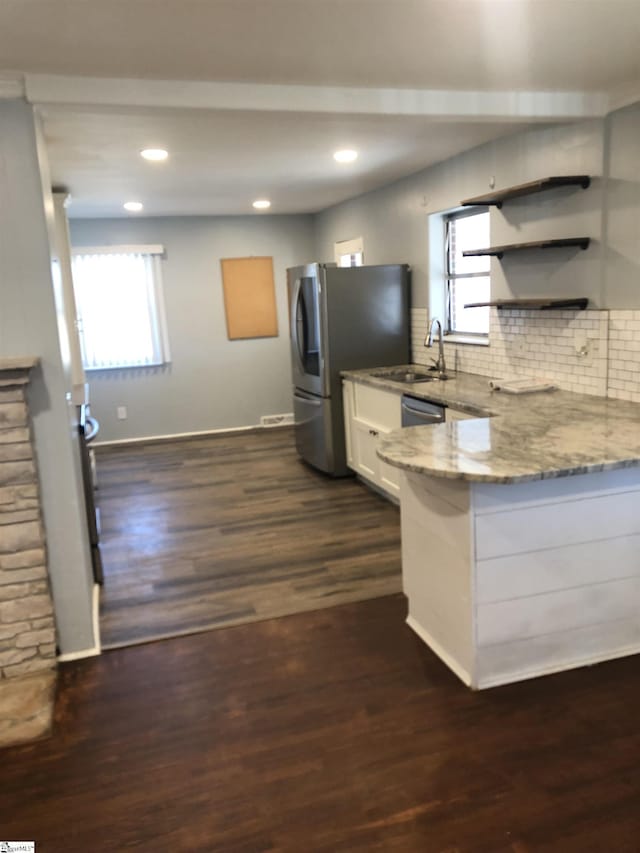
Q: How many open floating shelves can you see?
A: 3